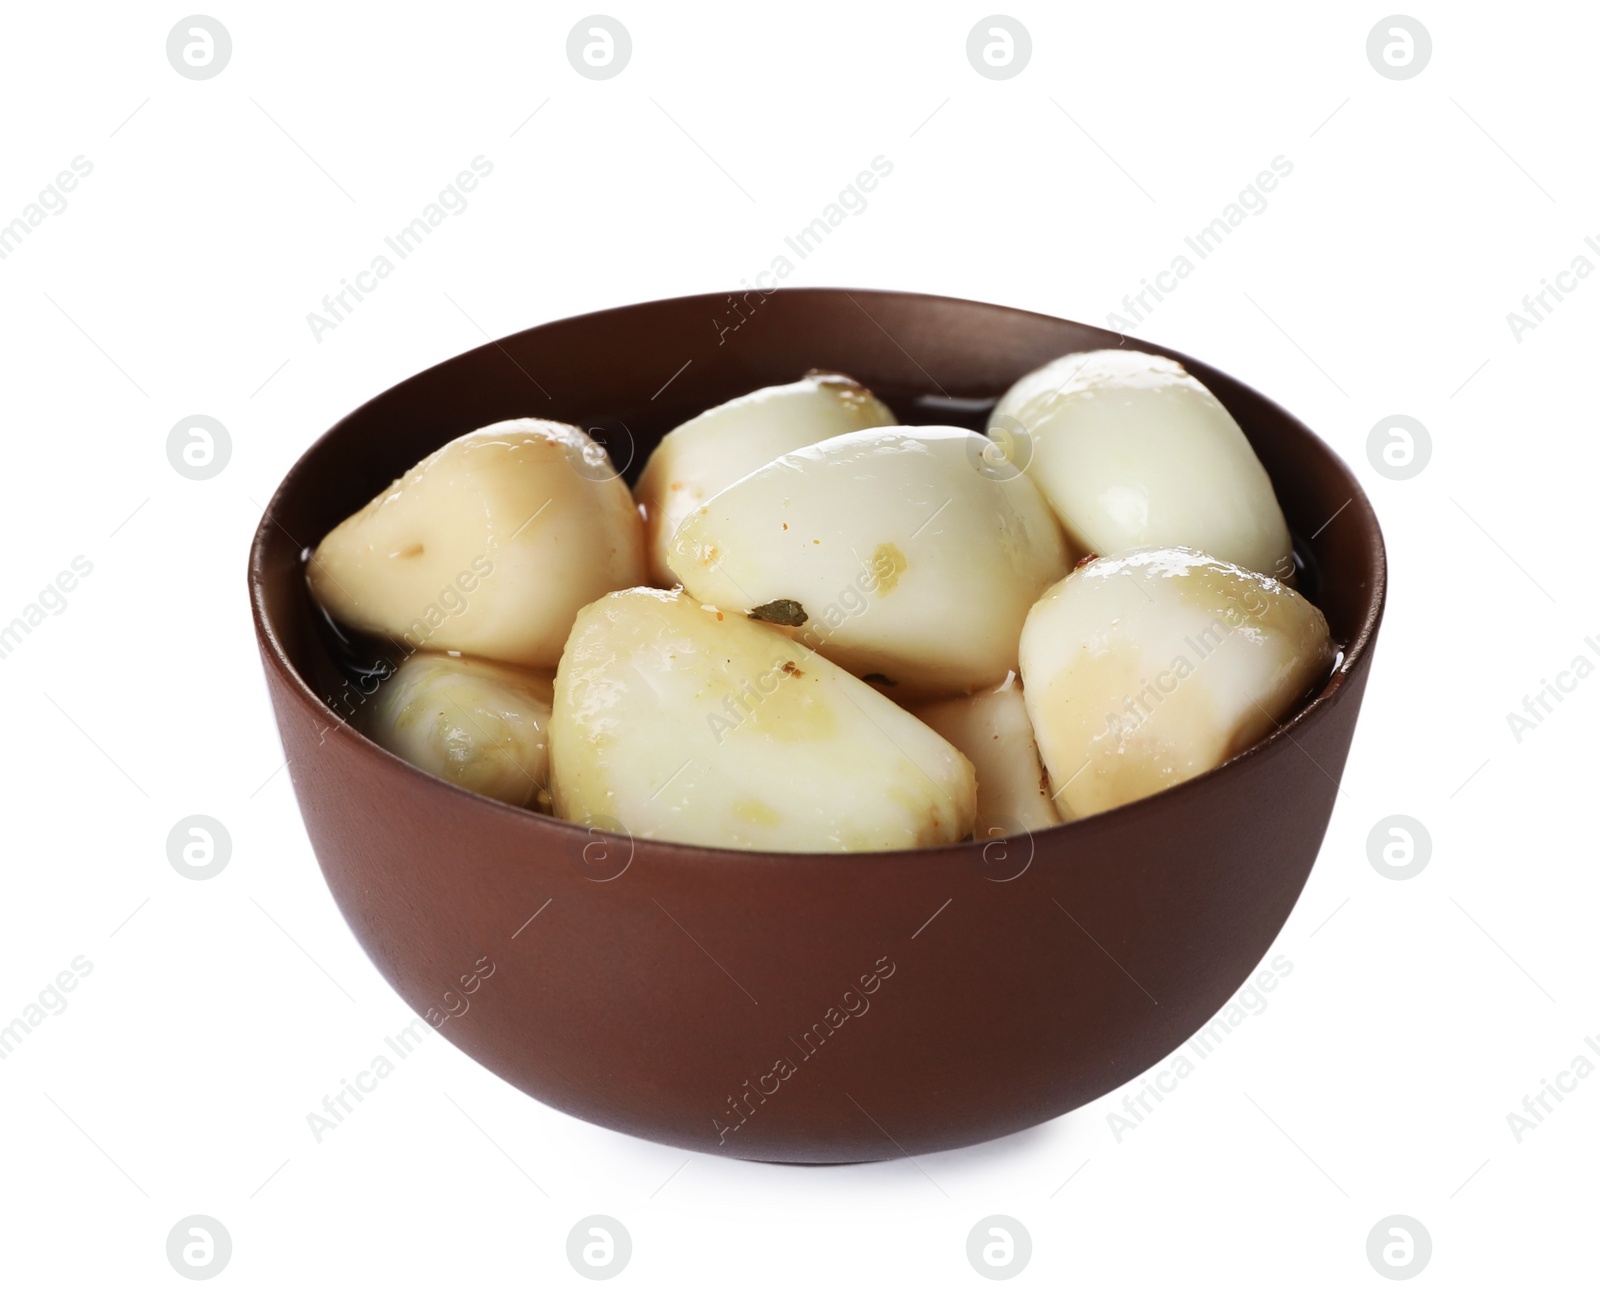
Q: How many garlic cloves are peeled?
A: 8